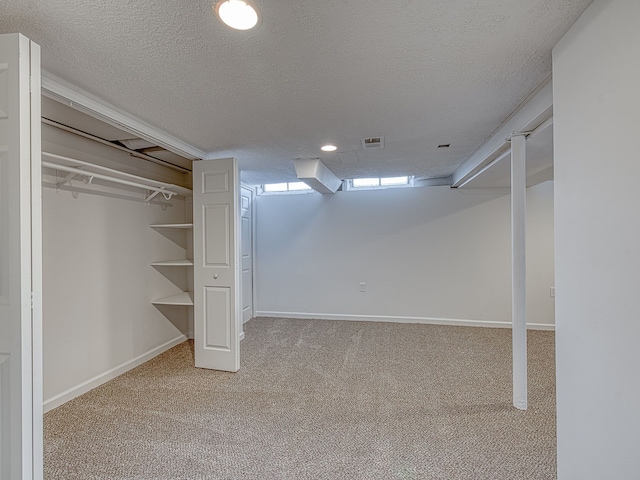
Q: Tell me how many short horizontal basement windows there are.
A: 2